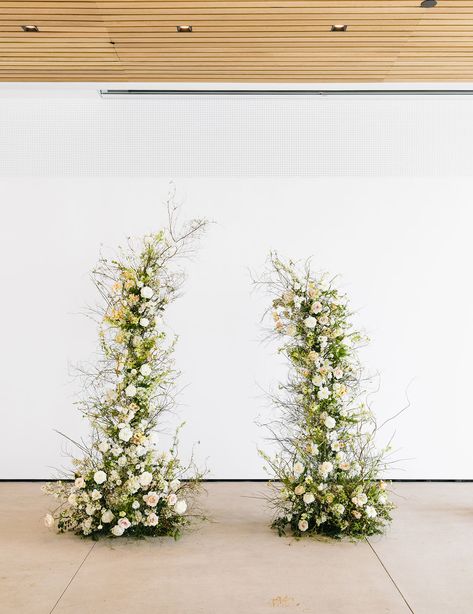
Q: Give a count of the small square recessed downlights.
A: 3